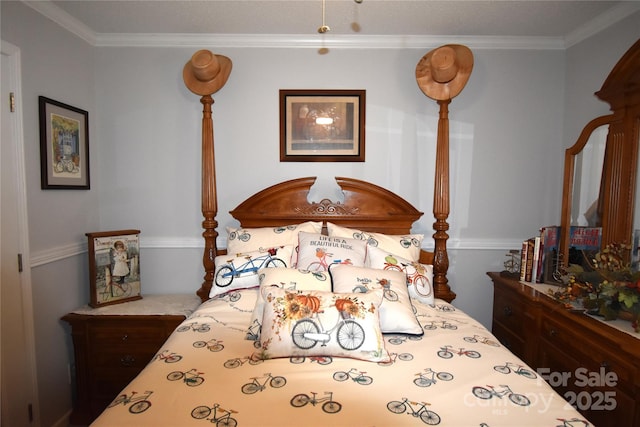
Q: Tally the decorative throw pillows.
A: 6